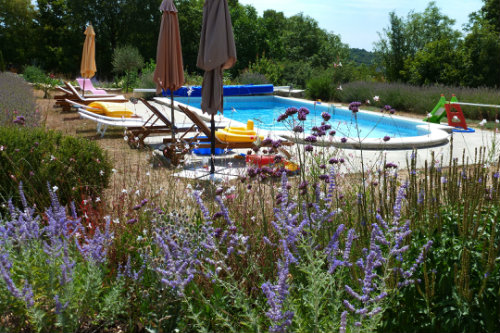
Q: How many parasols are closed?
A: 3